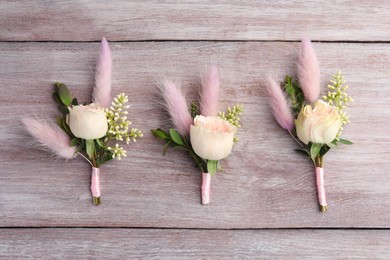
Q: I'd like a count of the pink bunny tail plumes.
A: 6